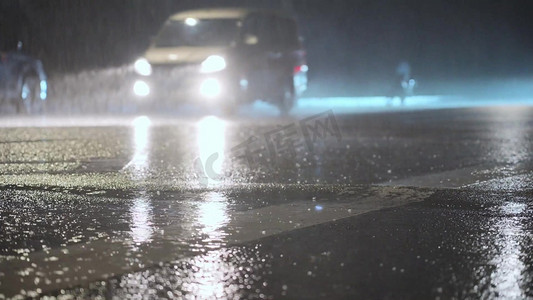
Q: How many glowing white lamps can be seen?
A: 4